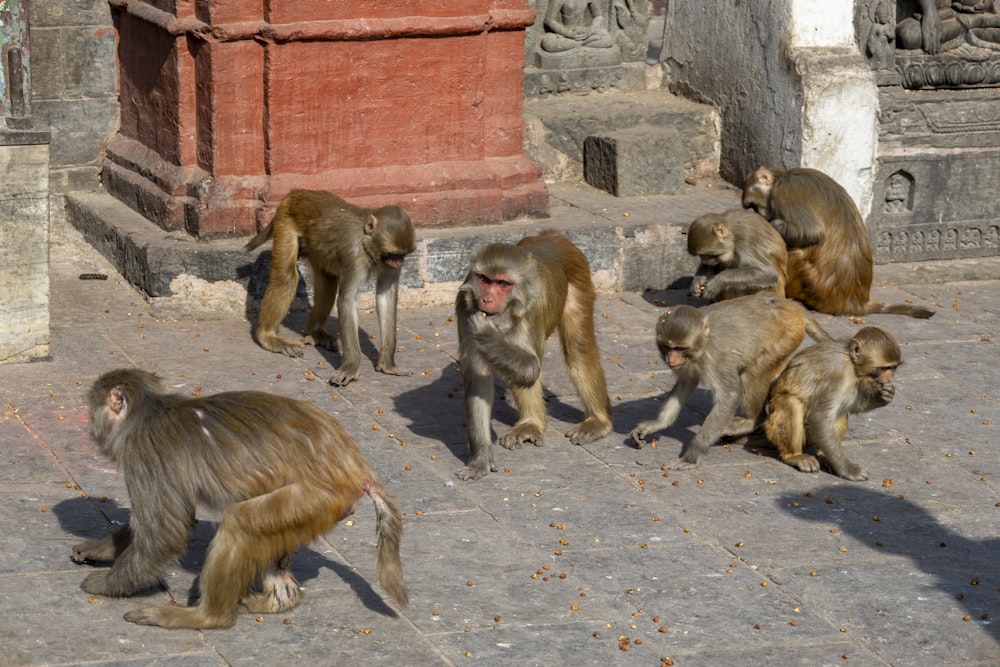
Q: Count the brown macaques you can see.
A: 7